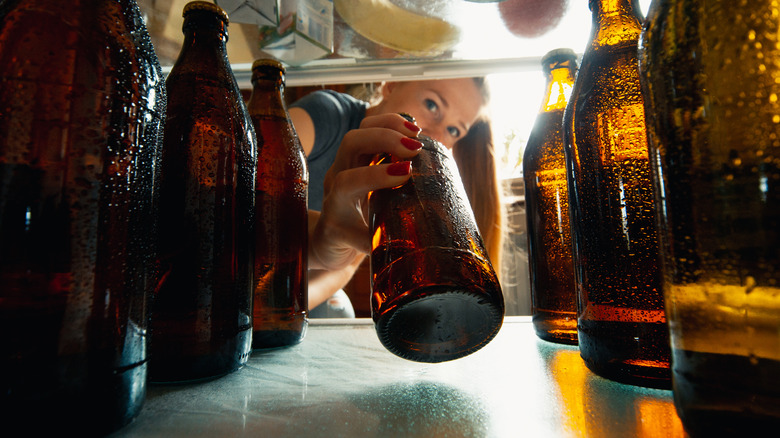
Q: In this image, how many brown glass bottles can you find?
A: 7